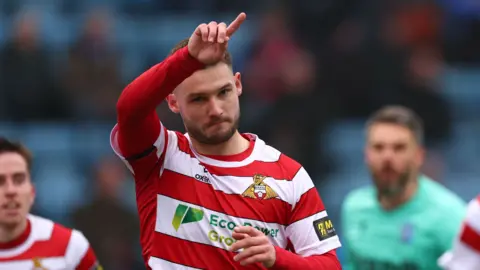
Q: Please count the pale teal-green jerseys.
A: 1